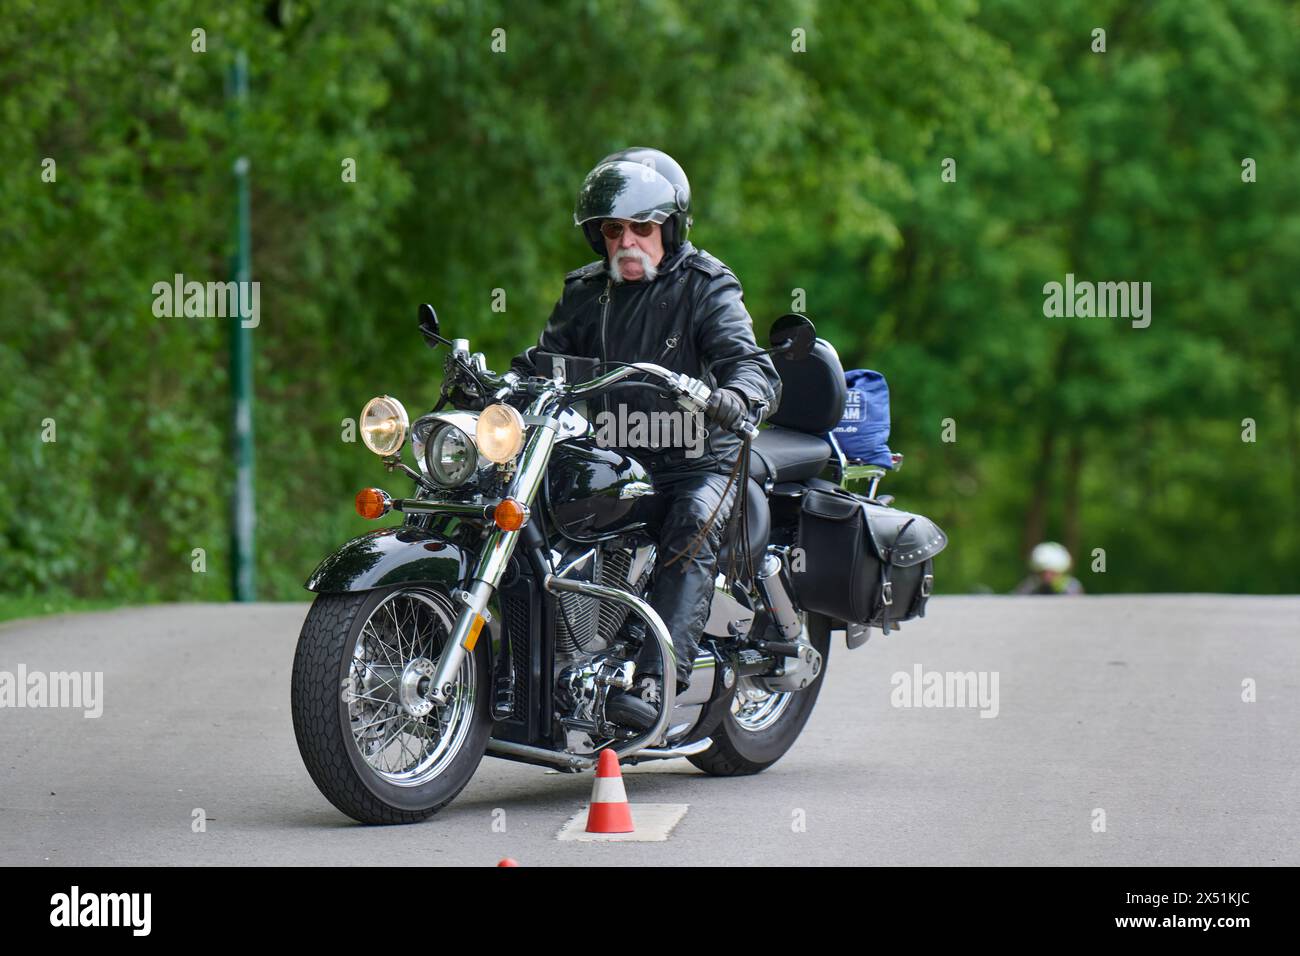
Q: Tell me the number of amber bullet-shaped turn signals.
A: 2